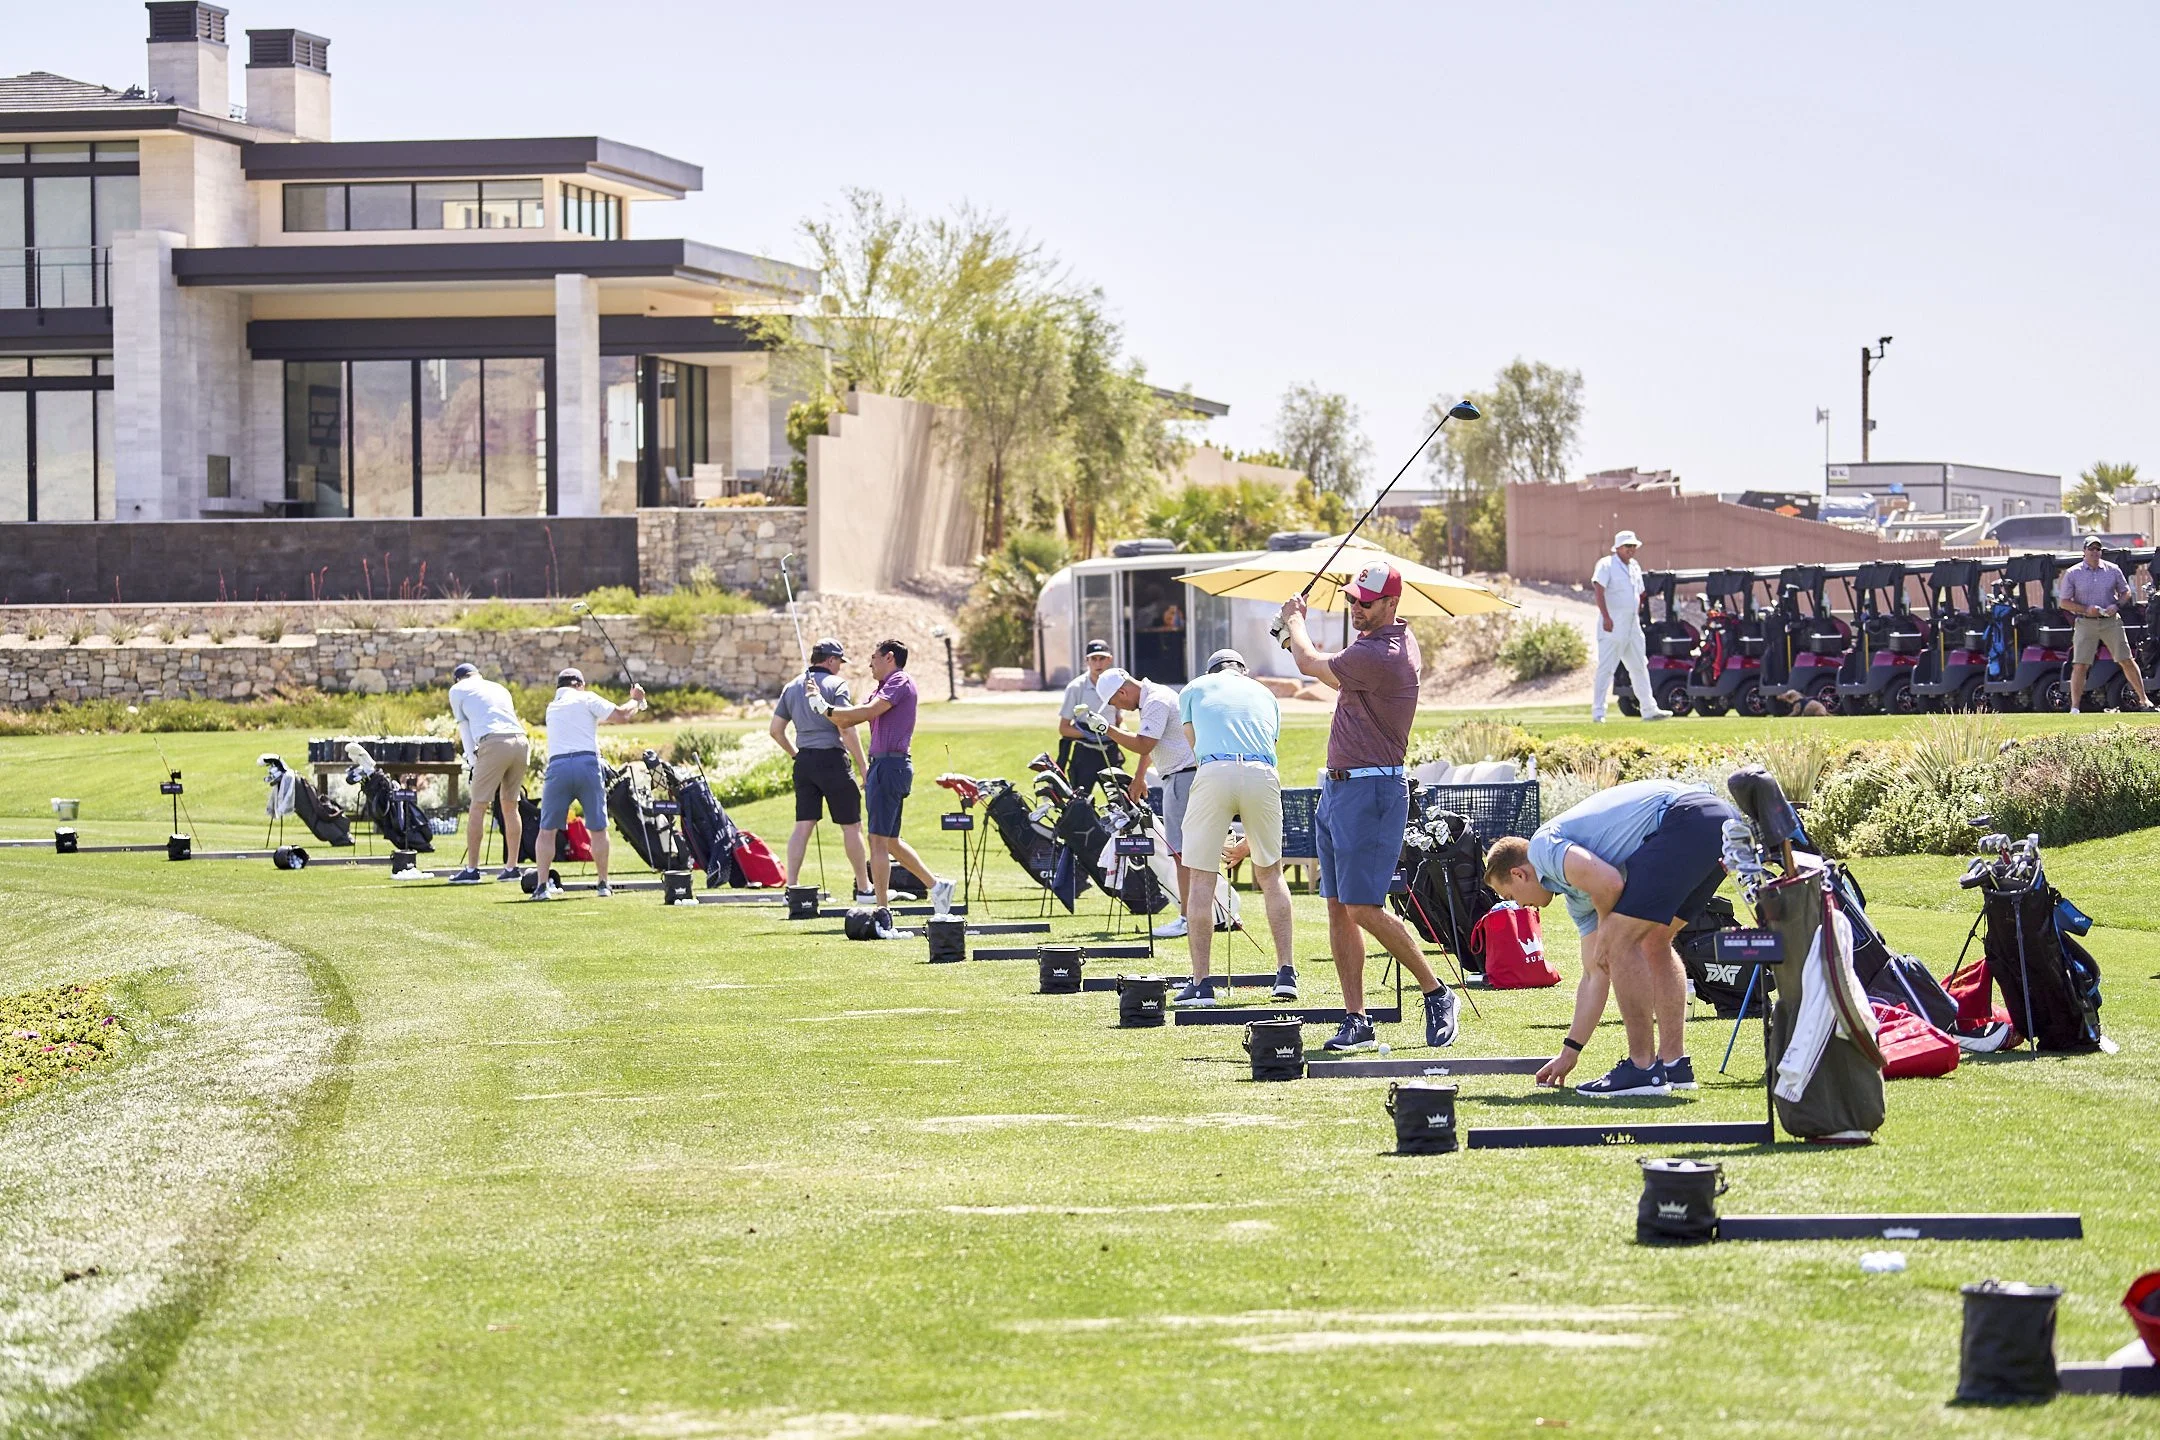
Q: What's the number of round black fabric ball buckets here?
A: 15